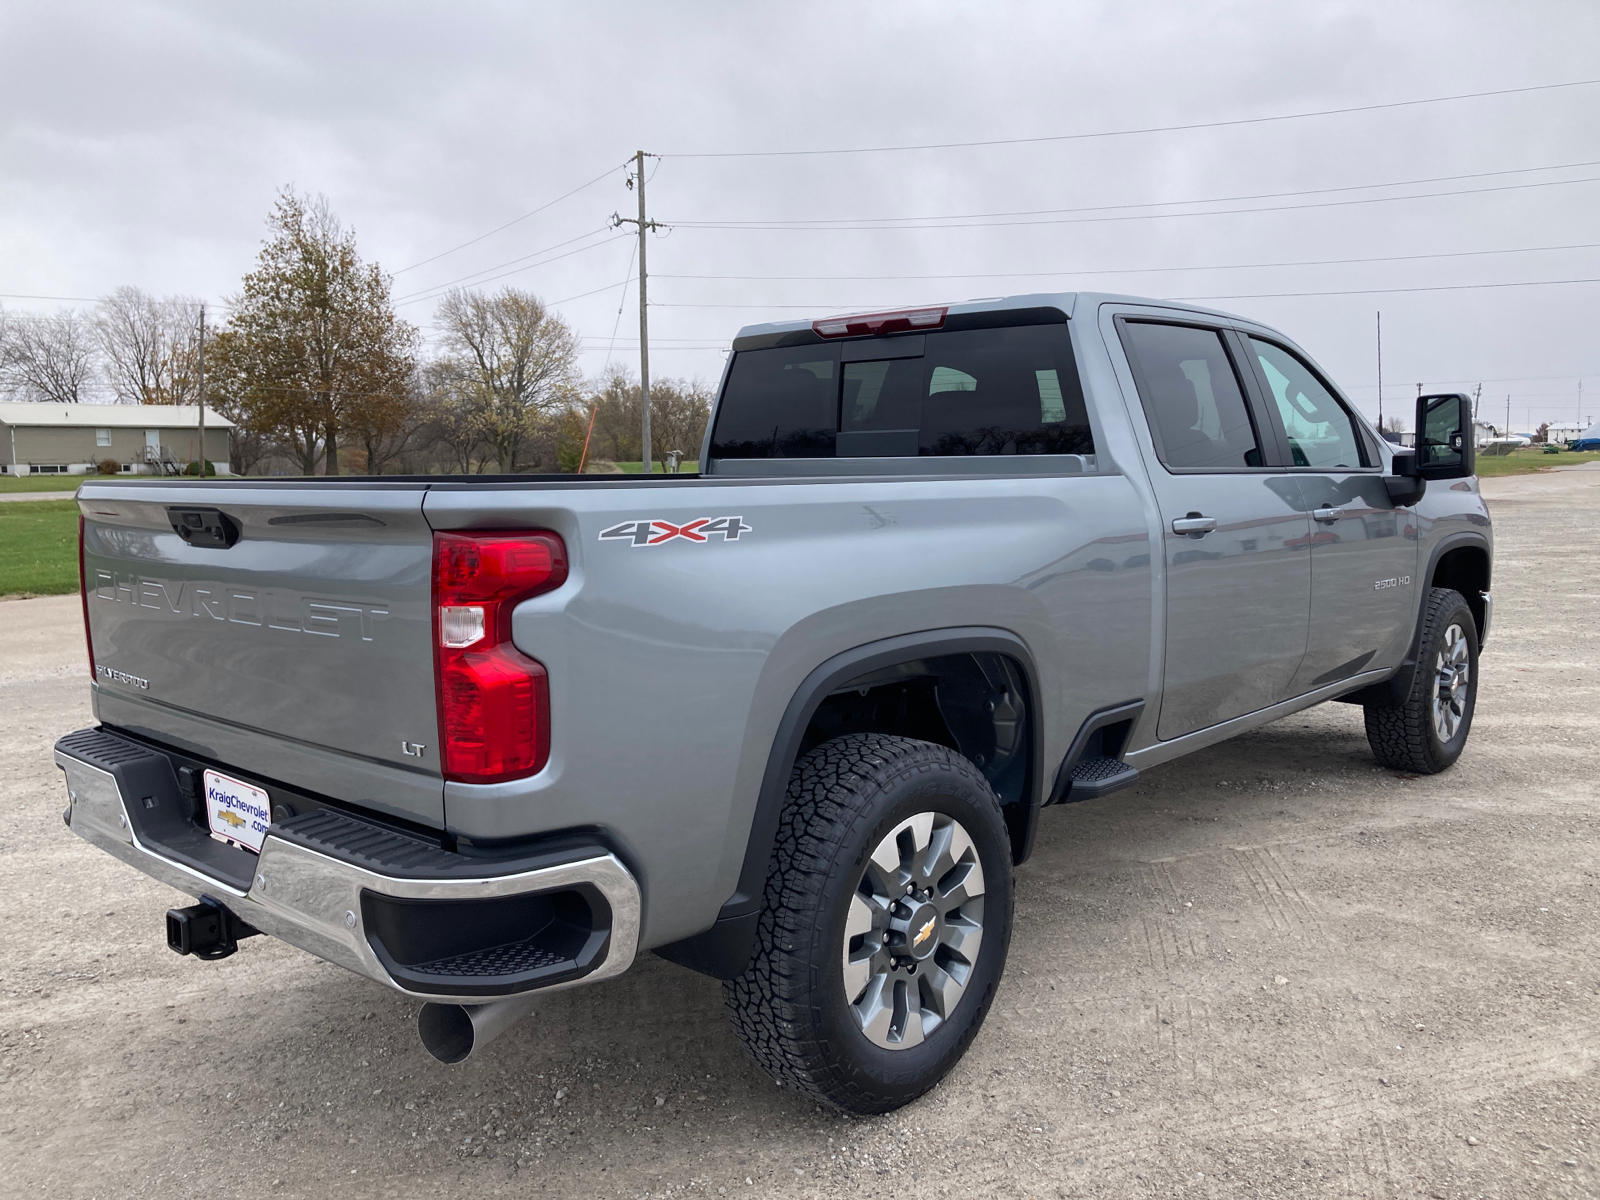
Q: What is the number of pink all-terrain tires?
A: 0